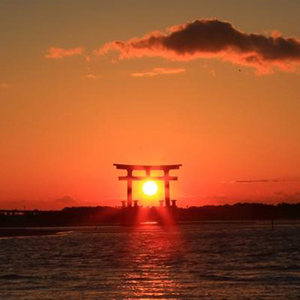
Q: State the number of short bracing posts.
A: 4